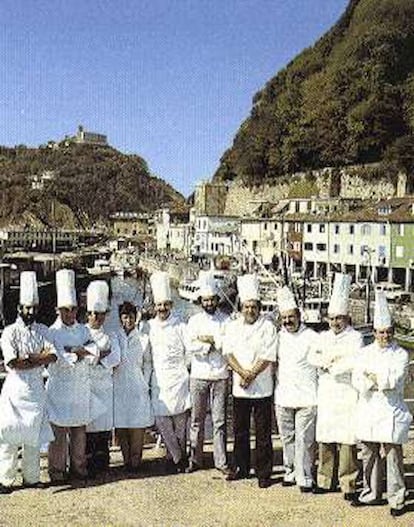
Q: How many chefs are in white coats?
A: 10